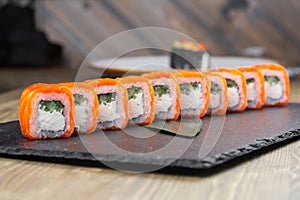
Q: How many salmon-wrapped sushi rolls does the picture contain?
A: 10